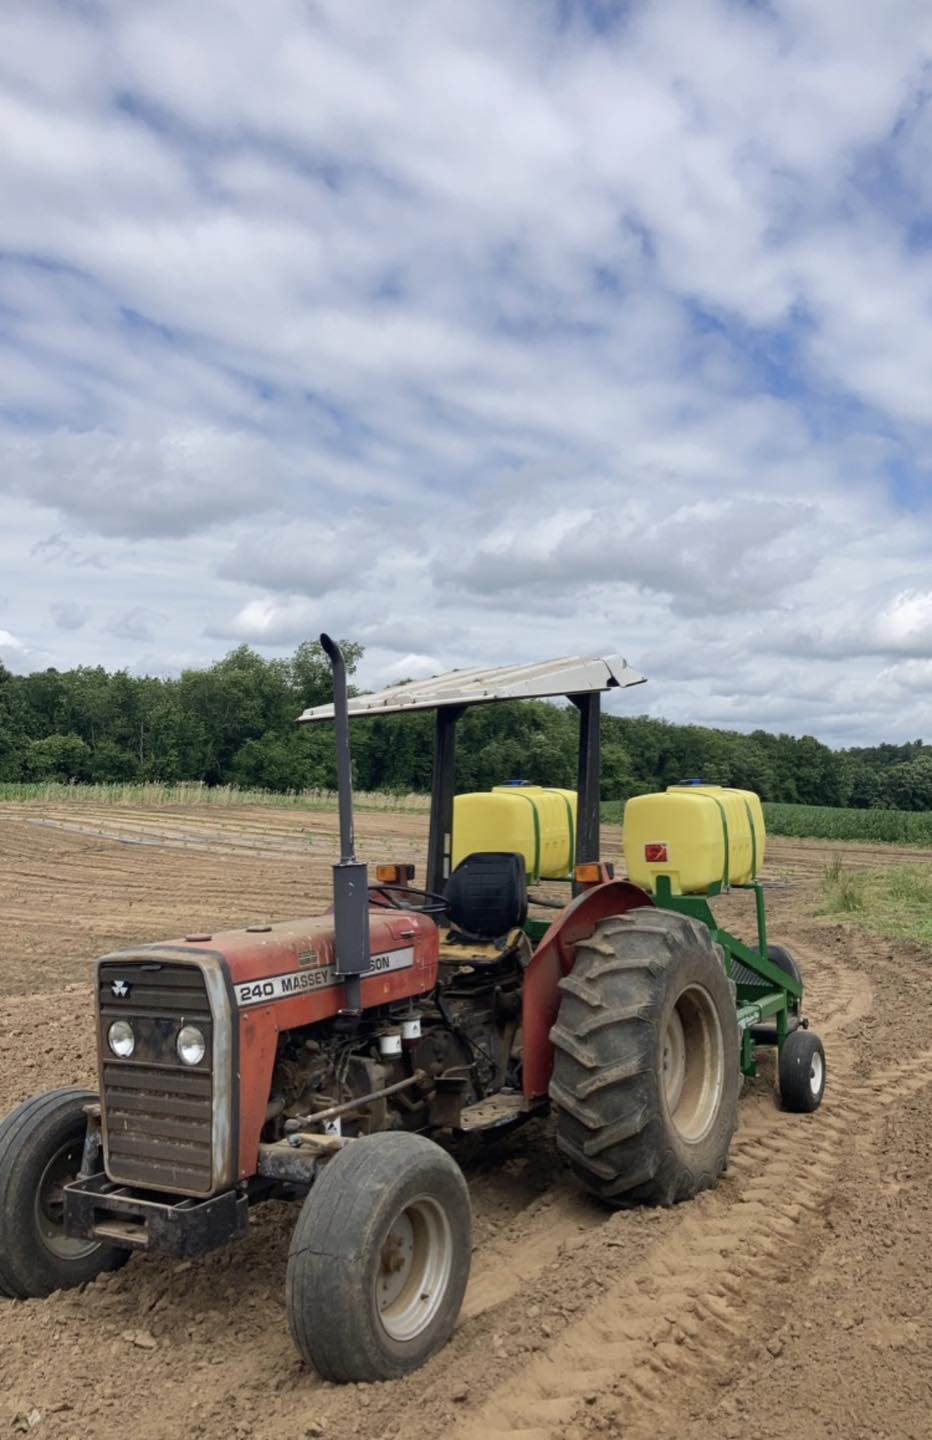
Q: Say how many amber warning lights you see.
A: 2